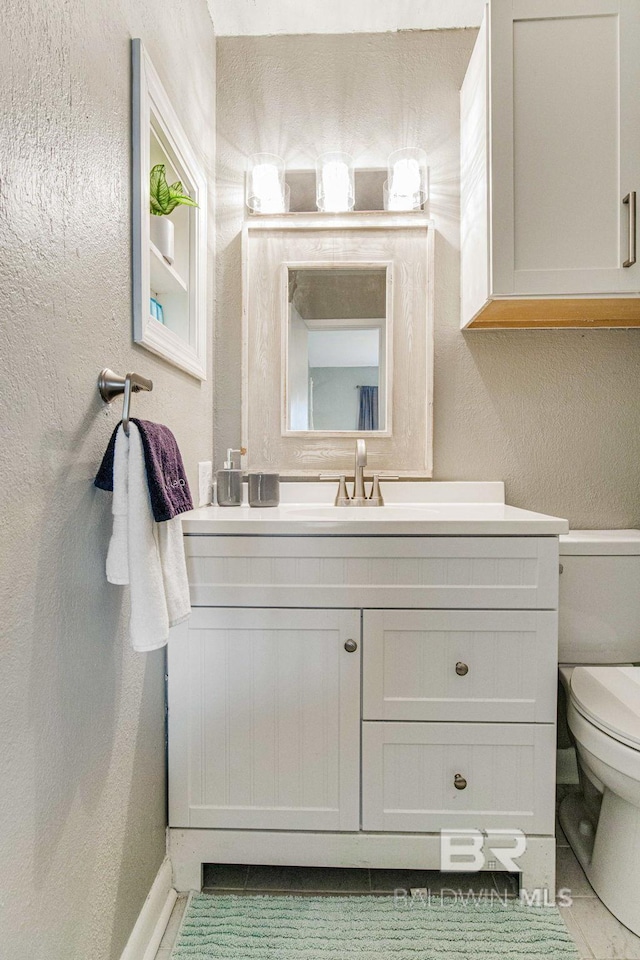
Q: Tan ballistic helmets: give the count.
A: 0